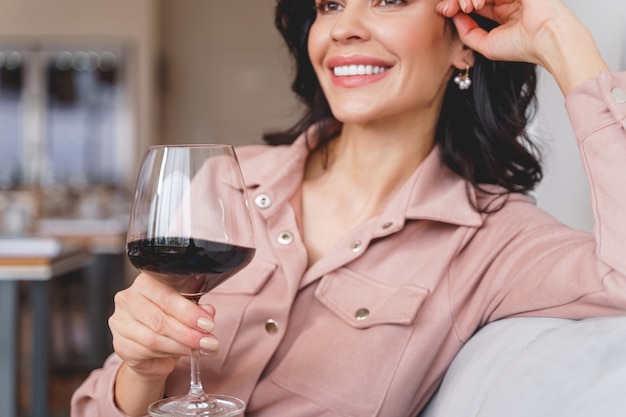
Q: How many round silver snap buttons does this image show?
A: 7